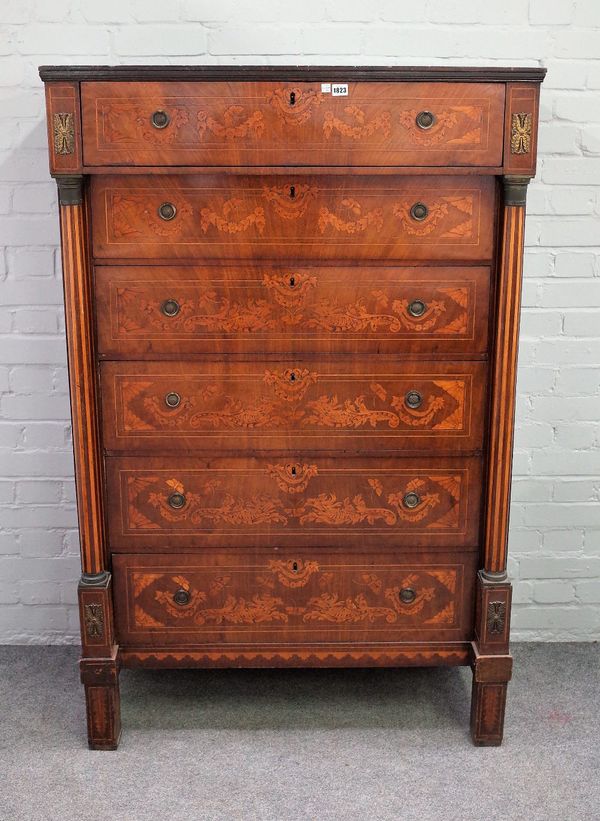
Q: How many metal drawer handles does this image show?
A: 12